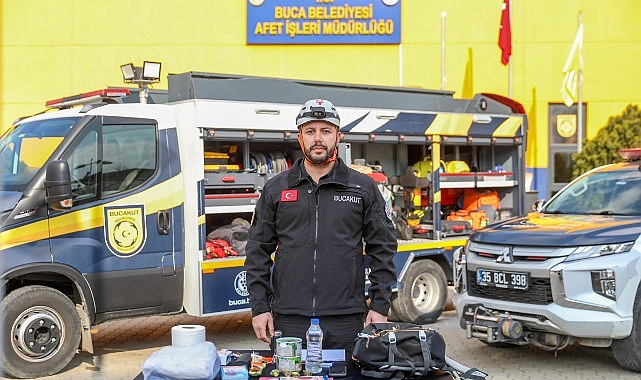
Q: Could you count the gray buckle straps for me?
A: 2